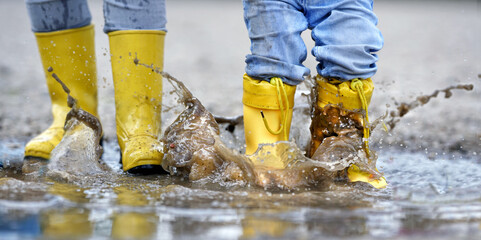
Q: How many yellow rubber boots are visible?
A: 4